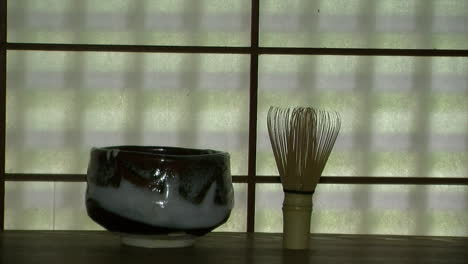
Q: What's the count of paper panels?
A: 6